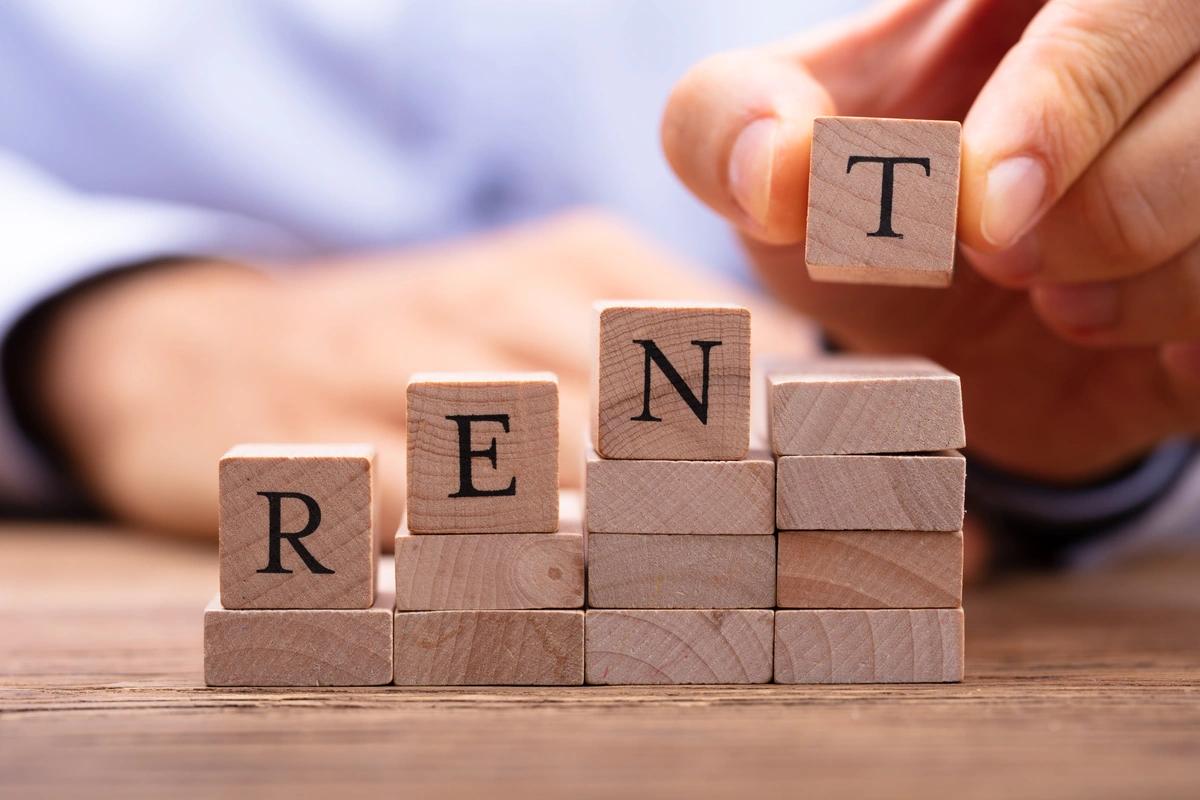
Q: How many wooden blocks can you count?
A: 14